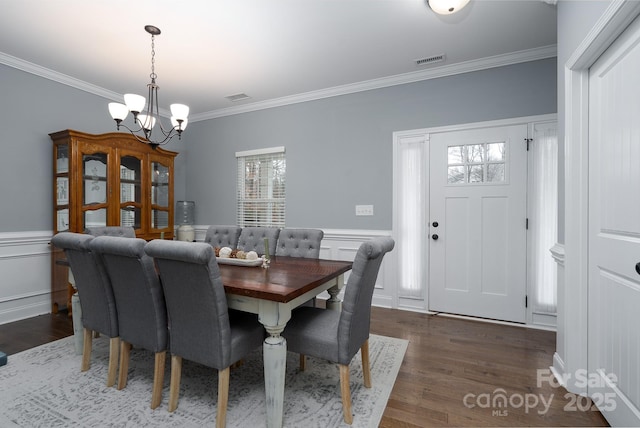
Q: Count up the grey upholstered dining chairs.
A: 8